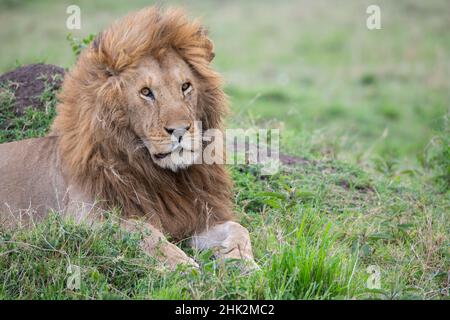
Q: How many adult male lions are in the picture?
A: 1